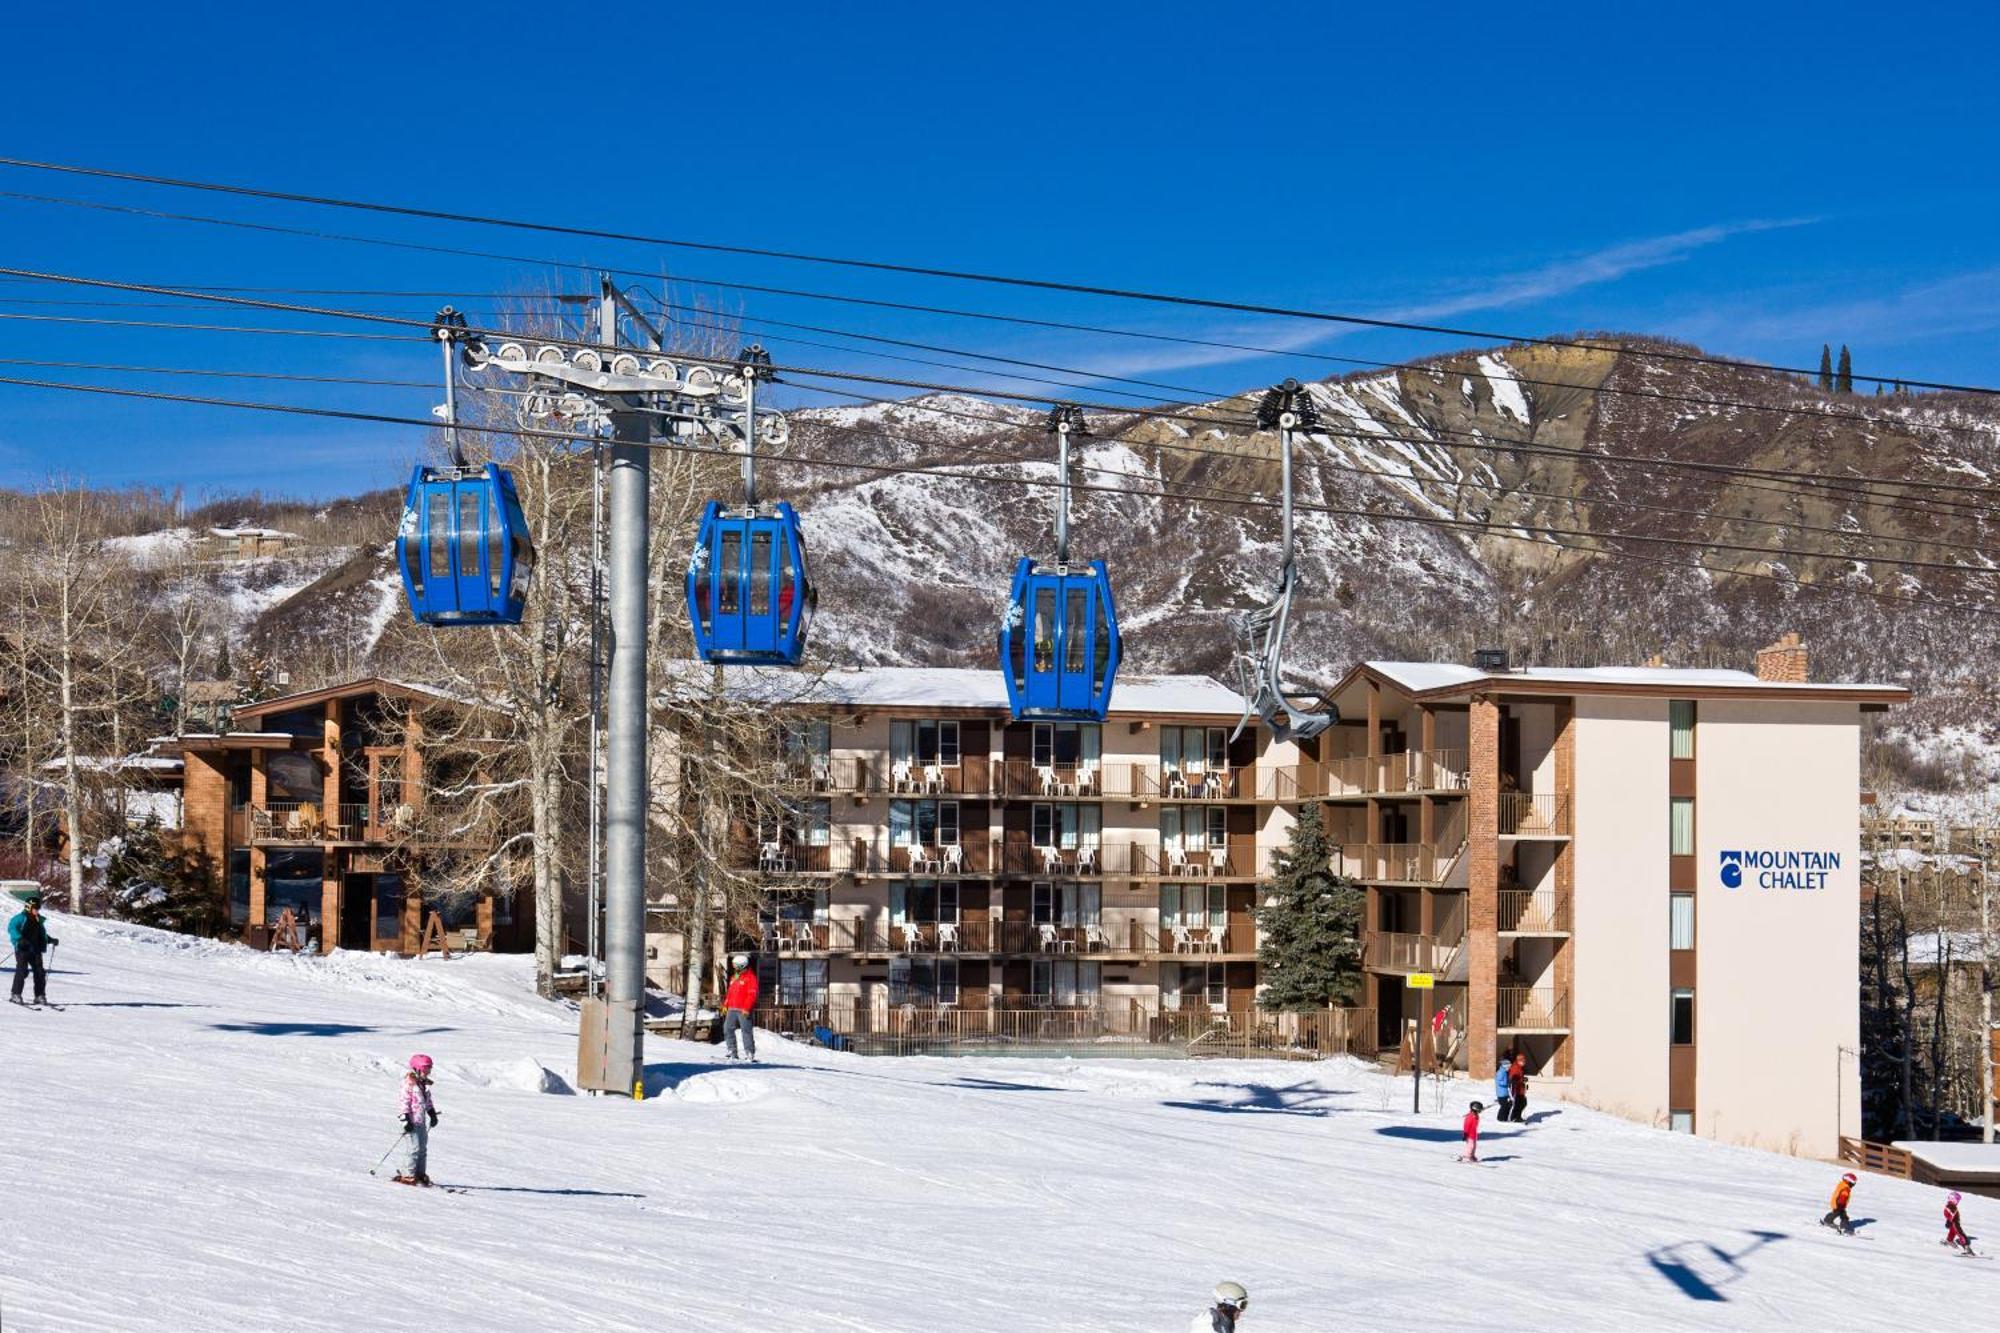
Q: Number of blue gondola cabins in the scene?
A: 3